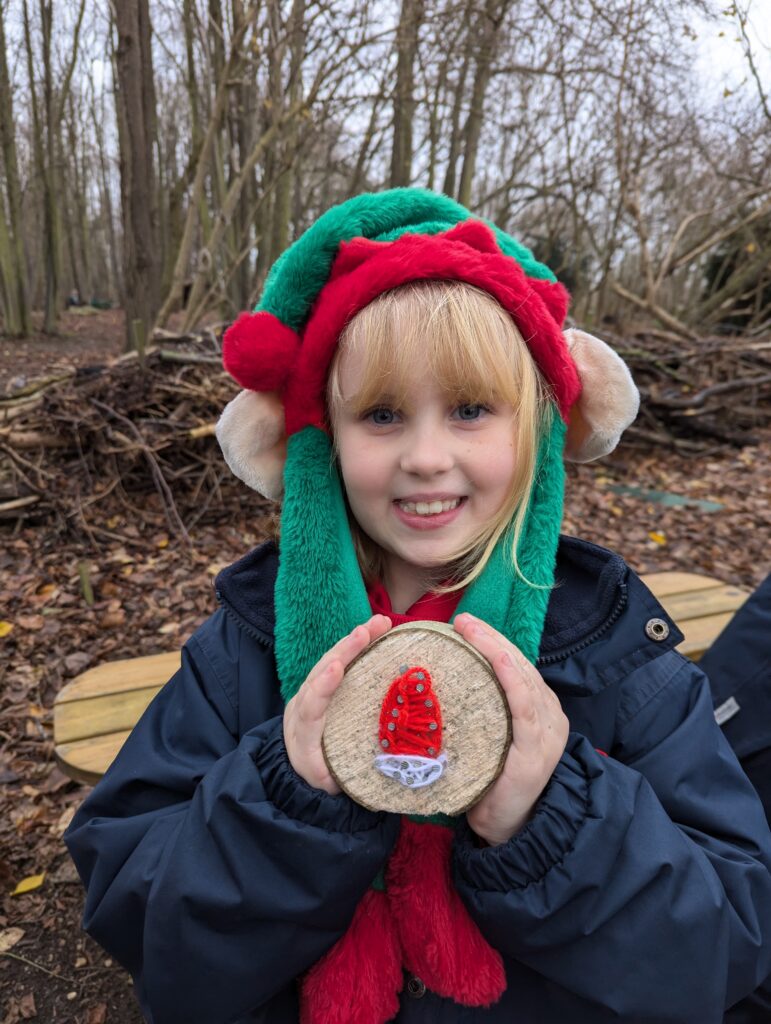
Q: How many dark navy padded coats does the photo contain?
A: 2